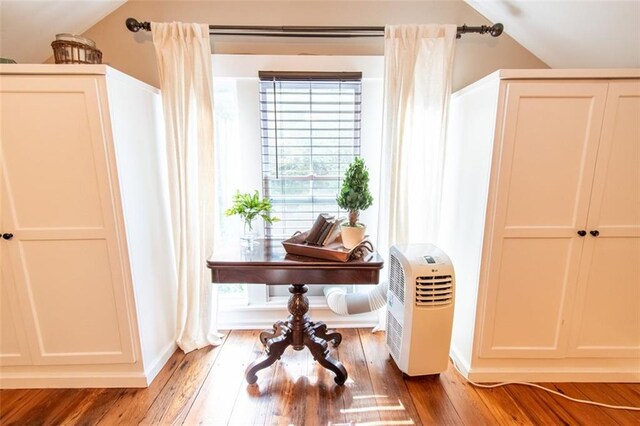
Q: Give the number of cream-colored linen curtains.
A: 2